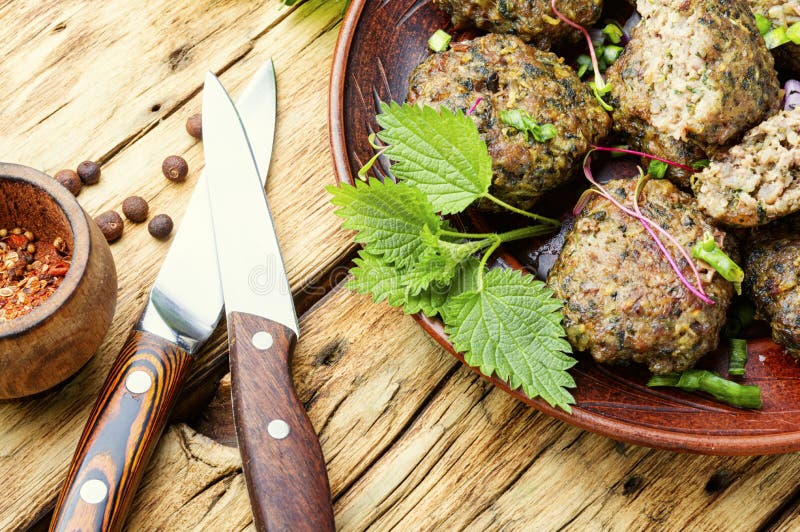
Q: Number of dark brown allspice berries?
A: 7